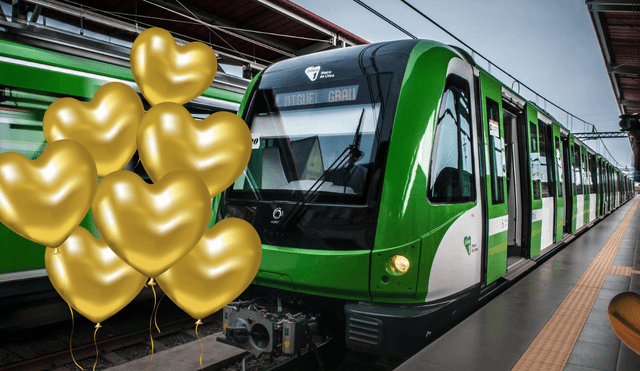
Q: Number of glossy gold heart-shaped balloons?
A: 7